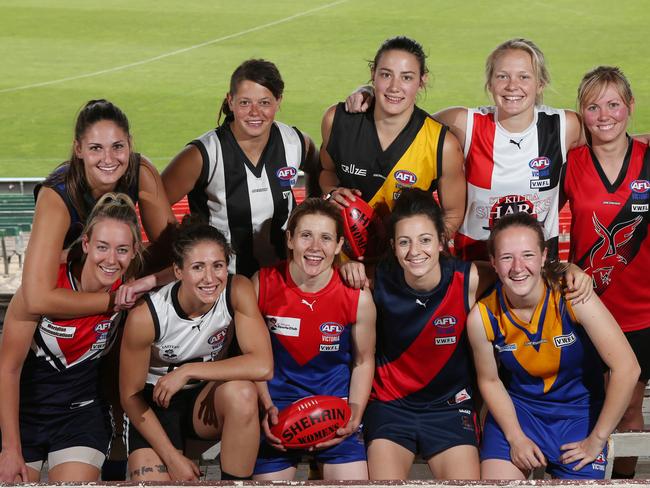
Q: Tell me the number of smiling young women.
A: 10